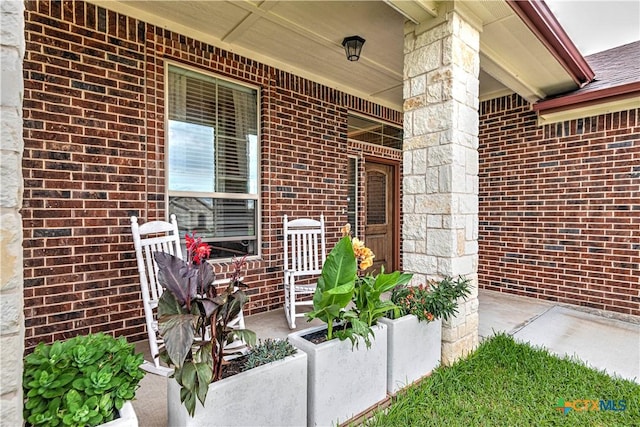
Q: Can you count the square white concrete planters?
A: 4